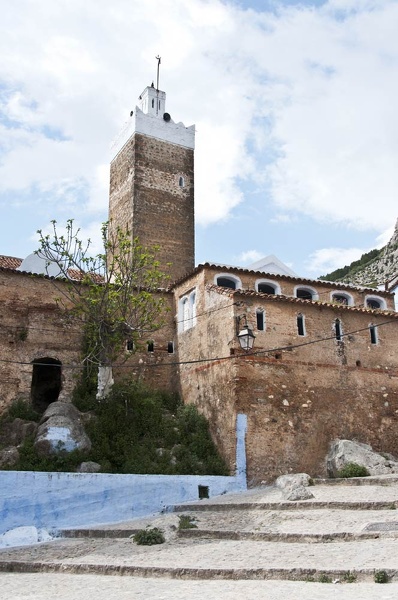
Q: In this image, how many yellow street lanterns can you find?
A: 0